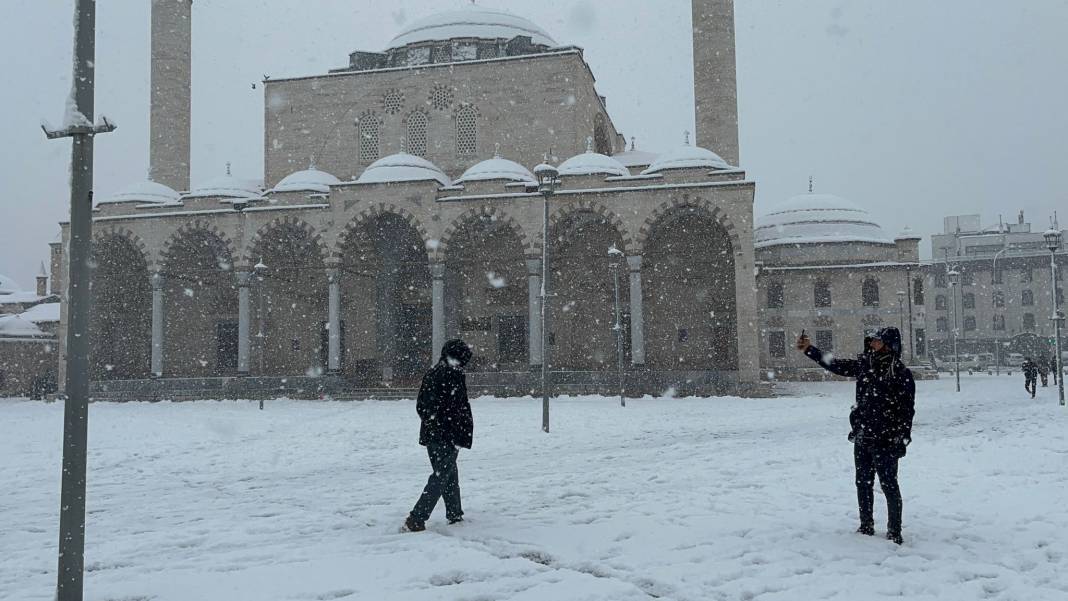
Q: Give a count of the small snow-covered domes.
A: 7